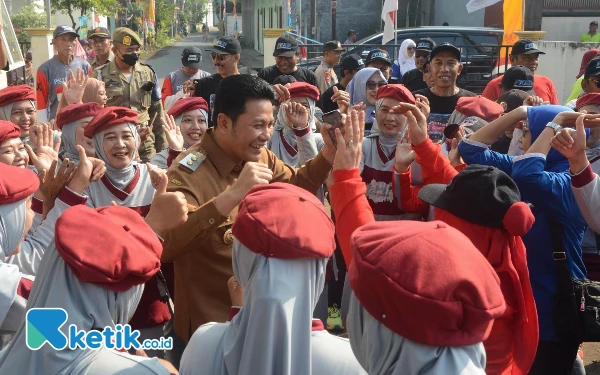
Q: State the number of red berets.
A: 13